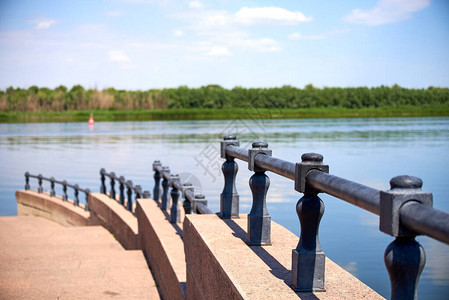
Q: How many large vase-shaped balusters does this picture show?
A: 4